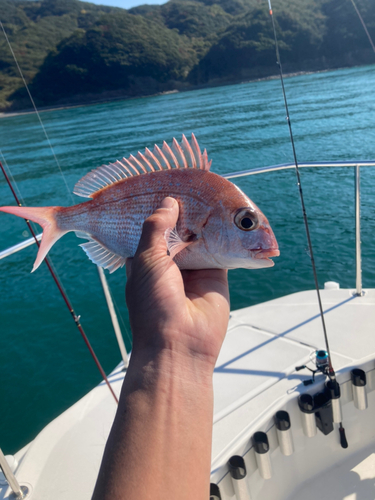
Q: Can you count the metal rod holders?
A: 7